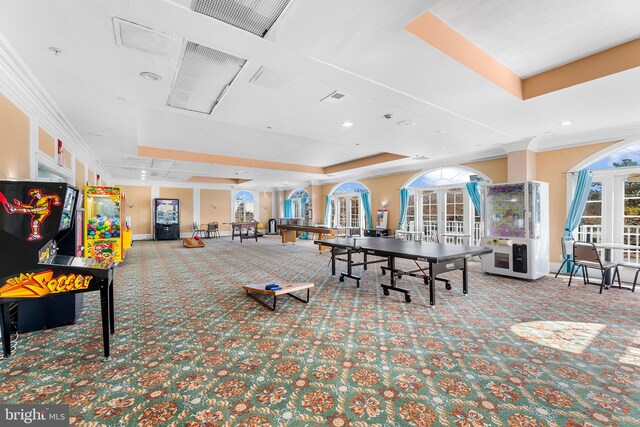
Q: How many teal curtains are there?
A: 7